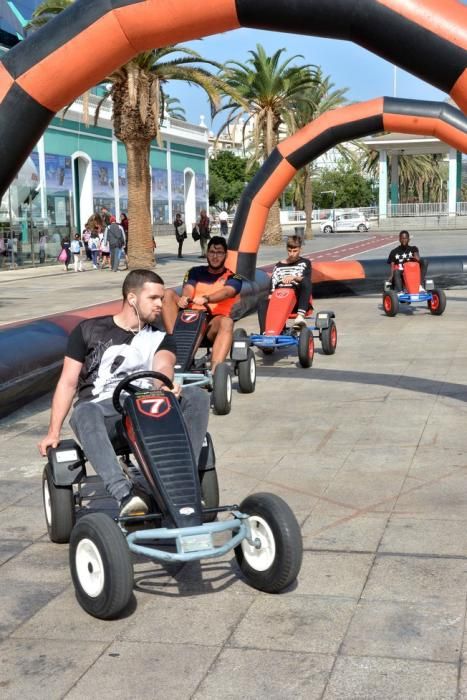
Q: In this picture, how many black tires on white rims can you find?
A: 5